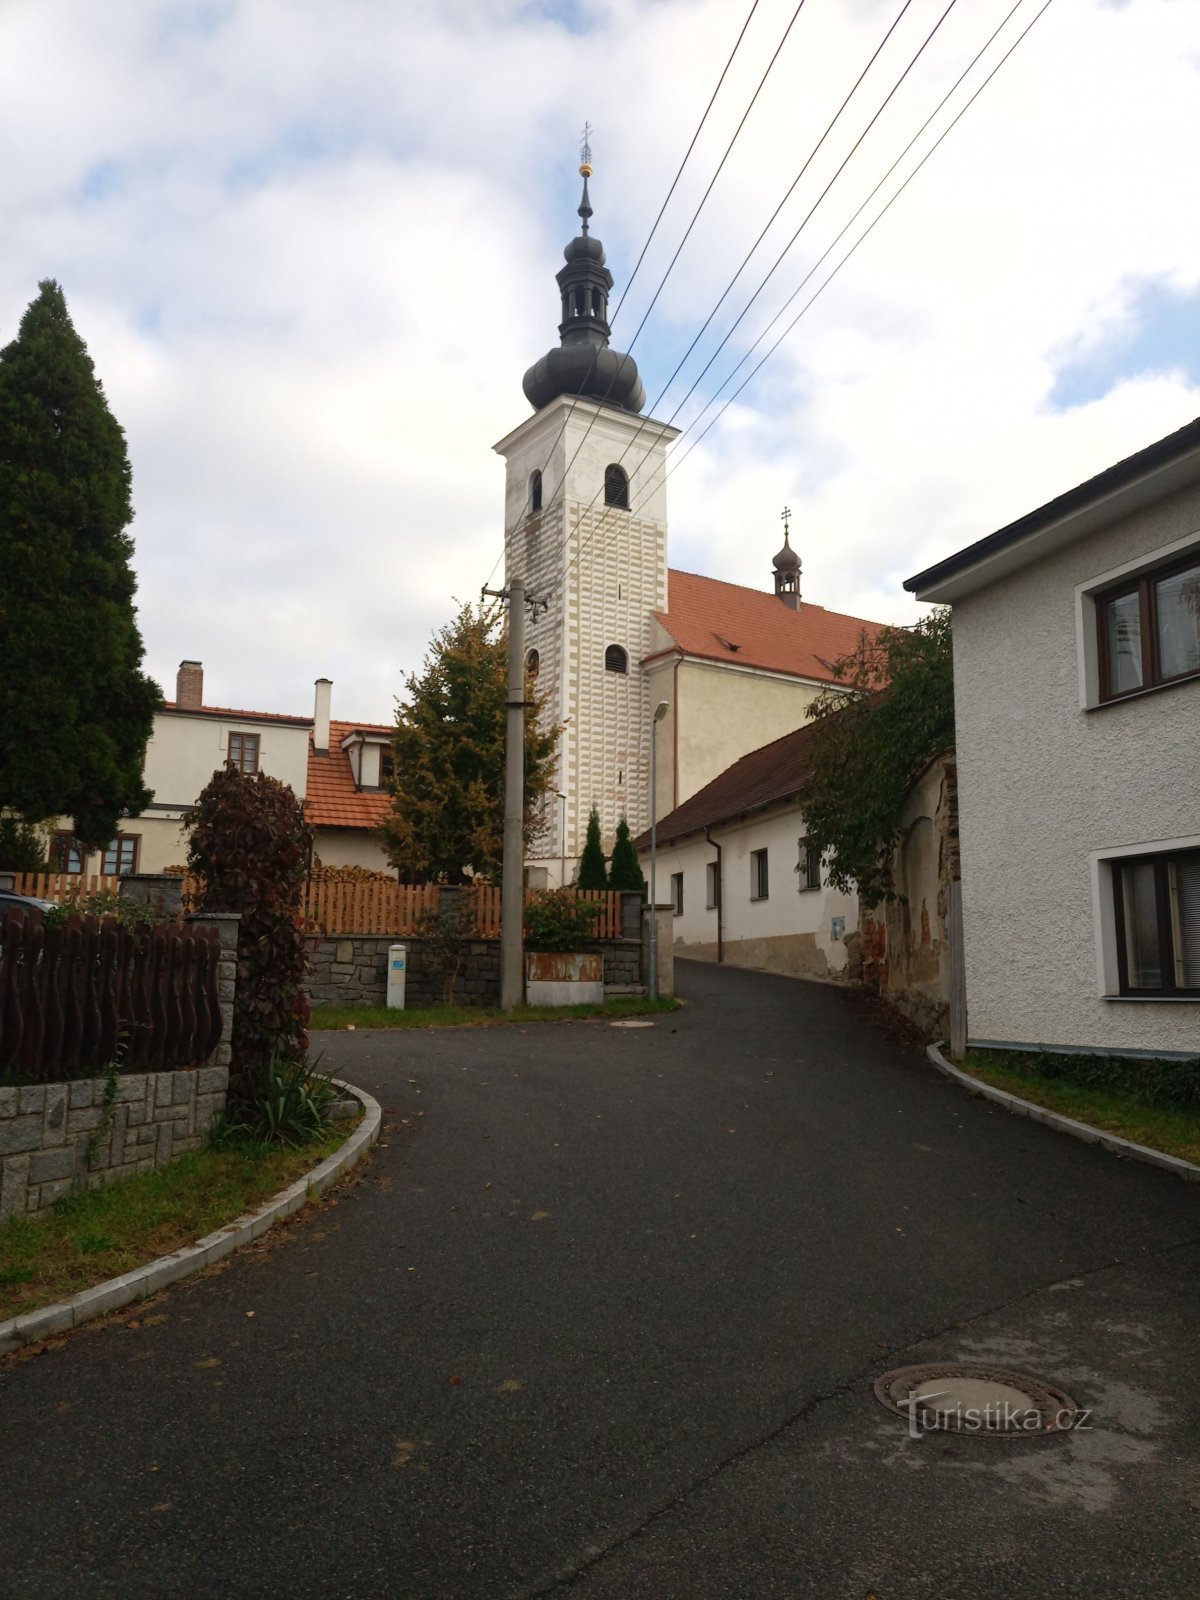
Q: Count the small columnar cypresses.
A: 2